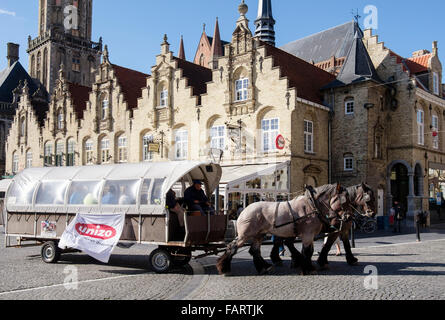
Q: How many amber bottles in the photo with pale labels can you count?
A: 0